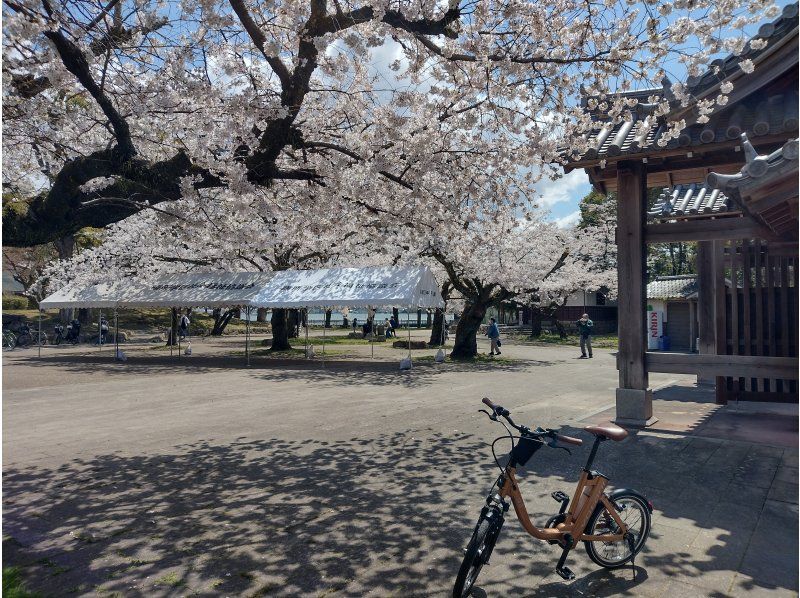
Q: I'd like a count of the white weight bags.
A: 5